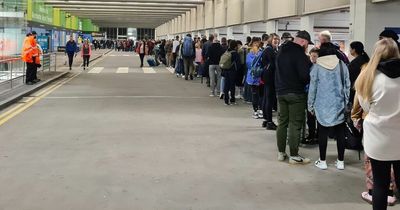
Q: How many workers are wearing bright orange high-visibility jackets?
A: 2